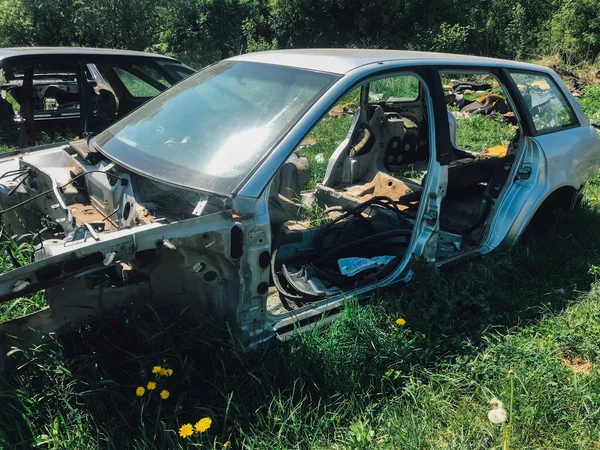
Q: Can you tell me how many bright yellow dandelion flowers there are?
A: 9